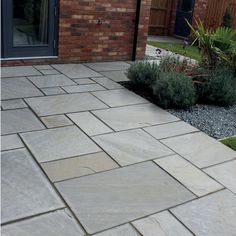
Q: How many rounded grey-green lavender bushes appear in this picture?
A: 3